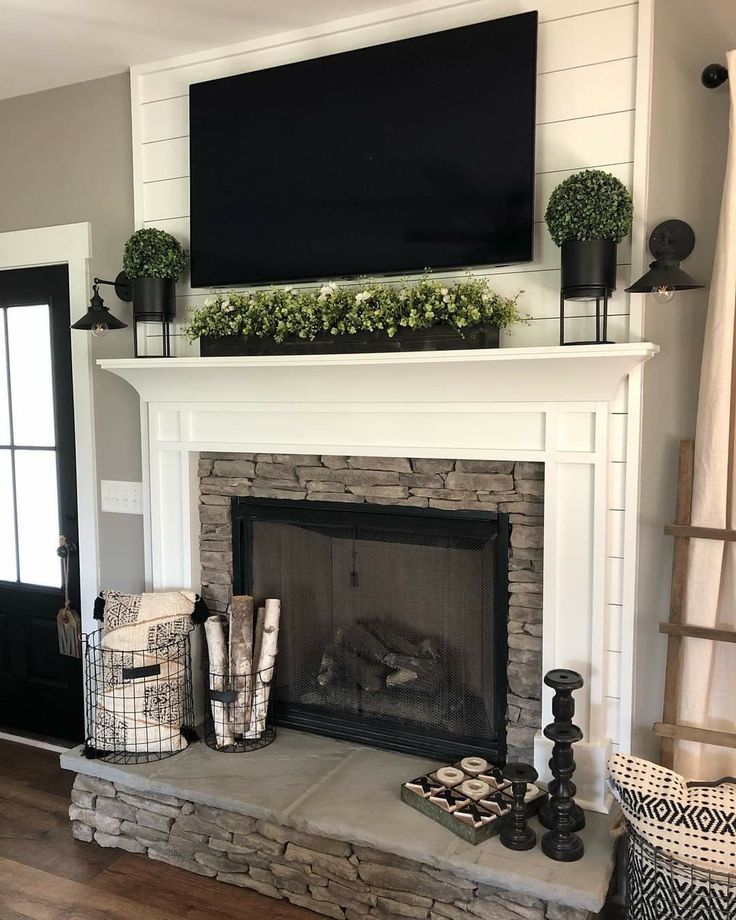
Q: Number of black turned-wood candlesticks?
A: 3